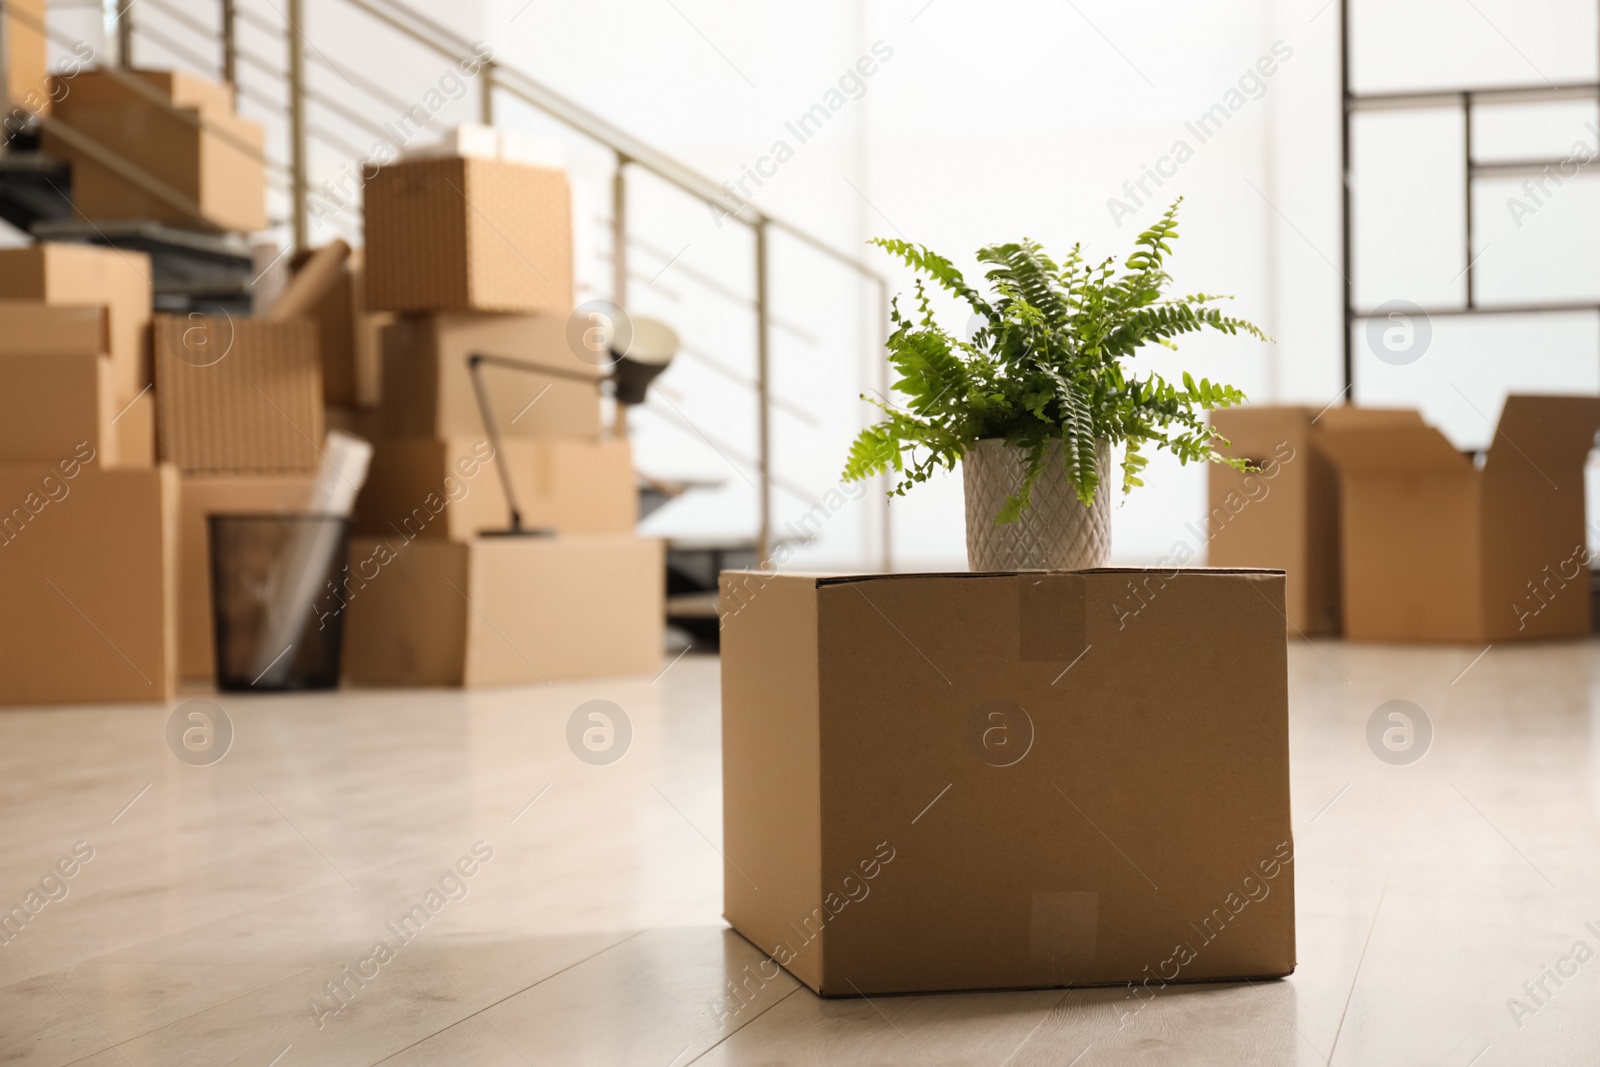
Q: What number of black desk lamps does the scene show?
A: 1